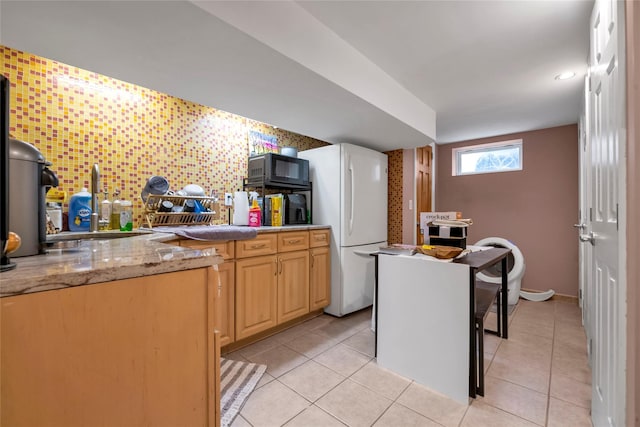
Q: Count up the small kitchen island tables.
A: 1